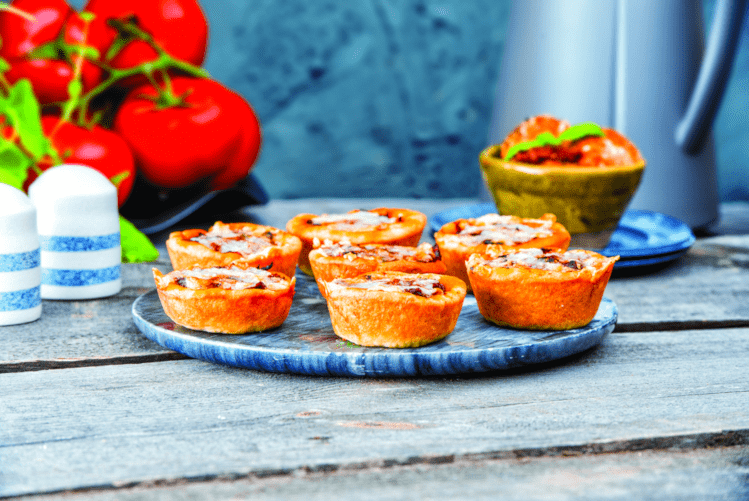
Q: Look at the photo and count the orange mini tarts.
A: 7